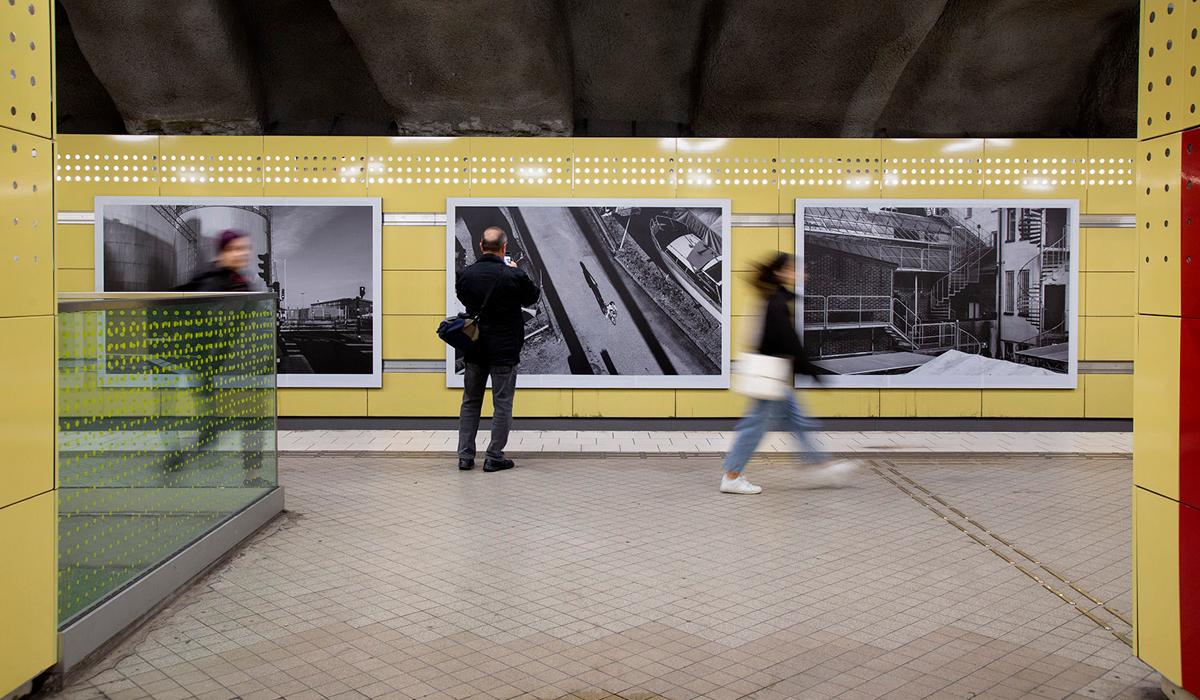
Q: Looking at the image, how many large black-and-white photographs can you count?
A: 3